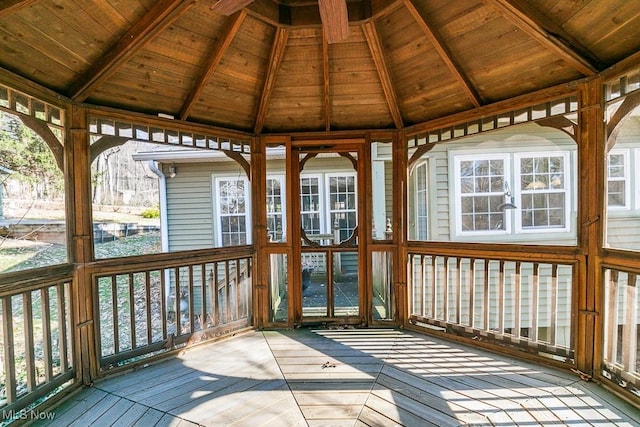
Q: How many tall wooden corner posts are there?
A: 4